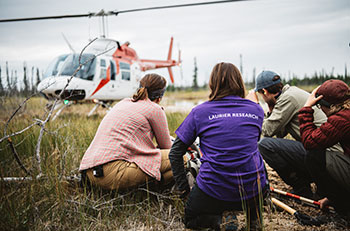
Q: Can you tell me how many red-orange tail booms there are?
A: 1